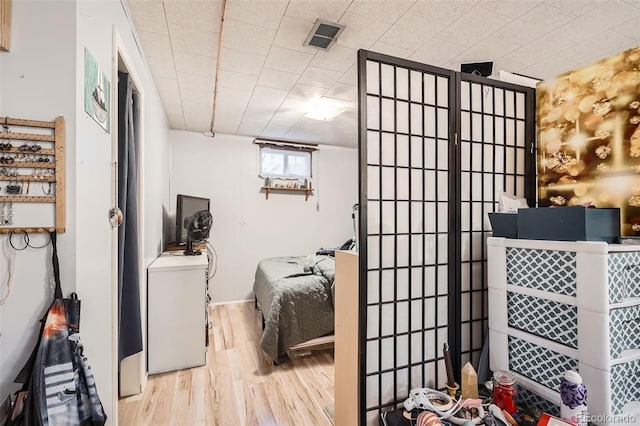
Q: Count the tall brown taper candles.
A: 1